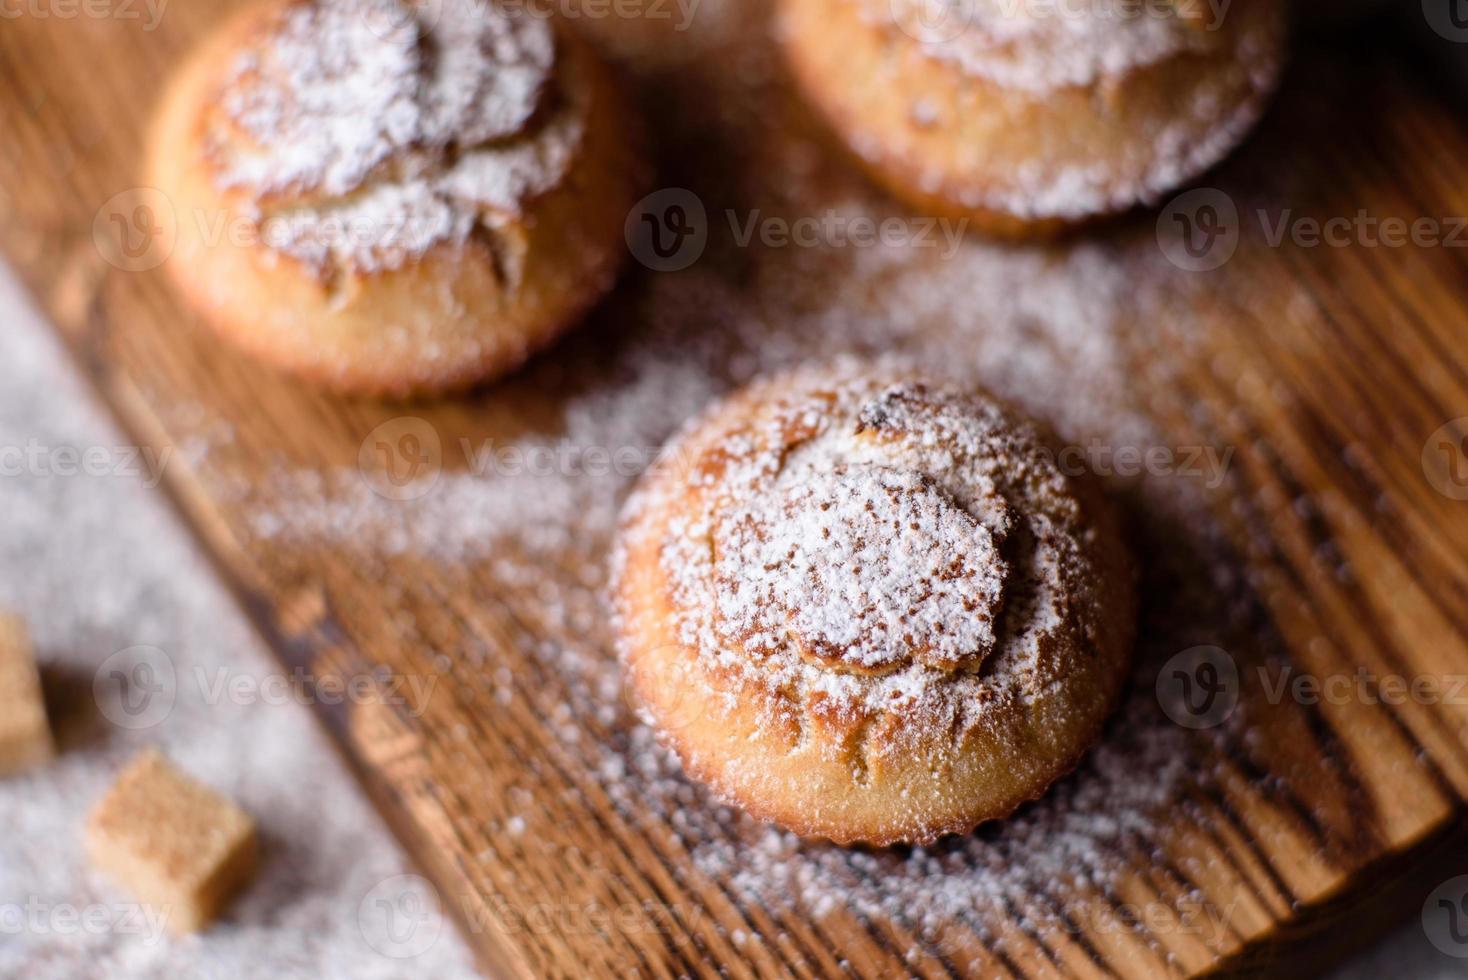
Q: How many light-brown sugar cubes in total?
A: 2